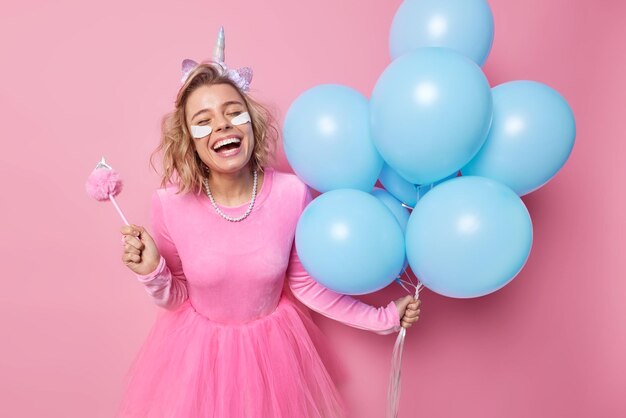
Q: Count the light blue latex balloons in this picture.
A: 8